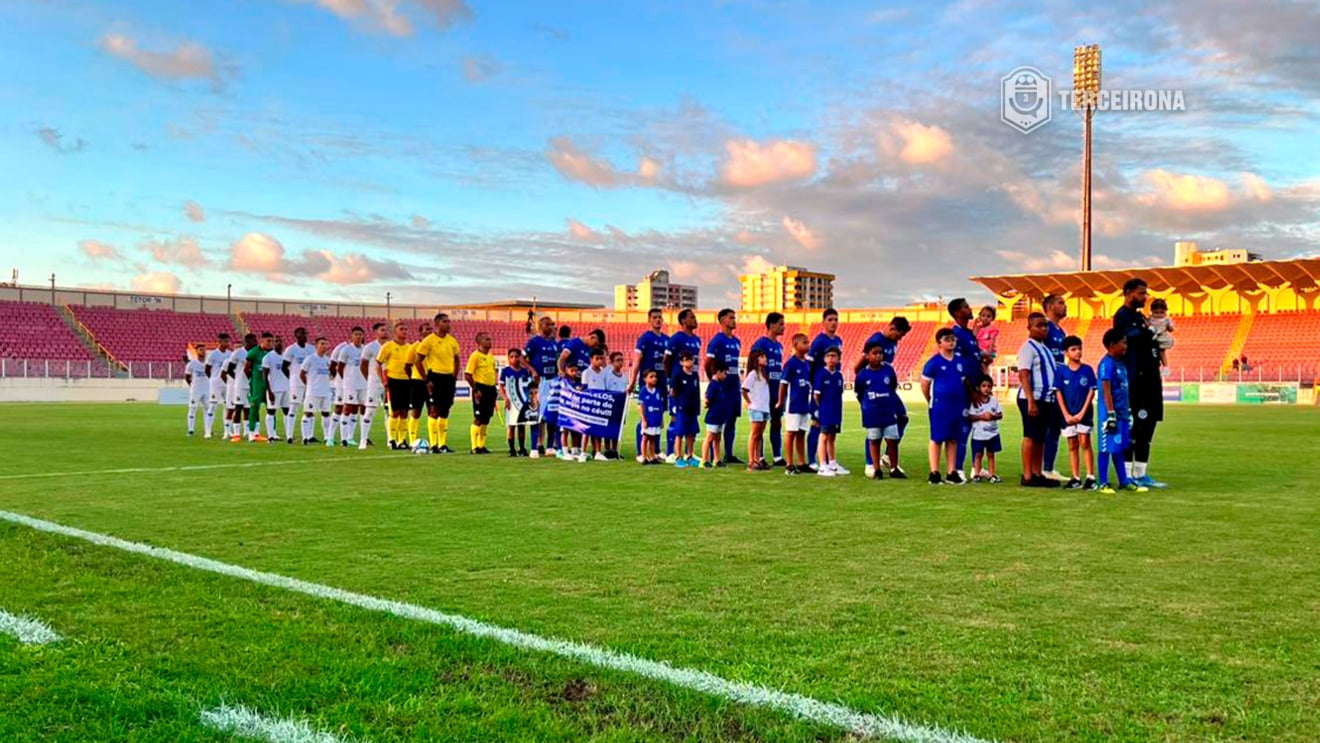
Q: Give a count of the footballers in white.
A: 10